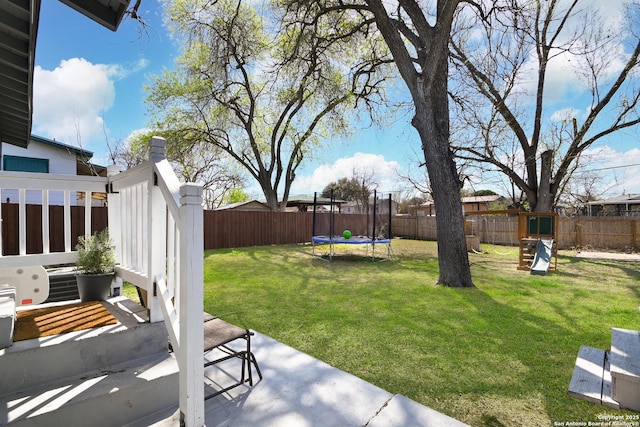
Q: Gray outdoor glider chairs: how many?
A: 1